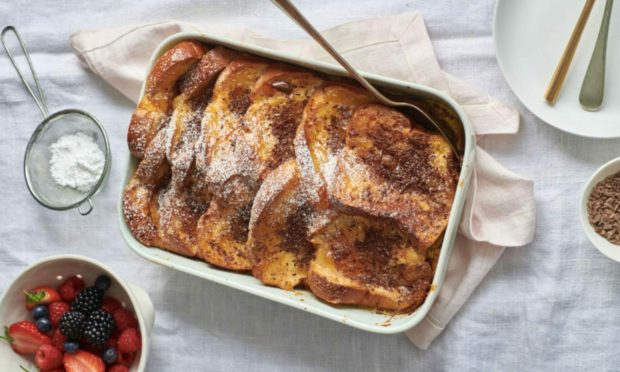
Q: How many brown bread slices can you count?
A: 11